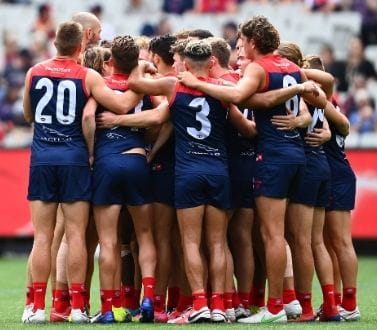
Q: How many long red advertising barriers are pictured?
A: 1